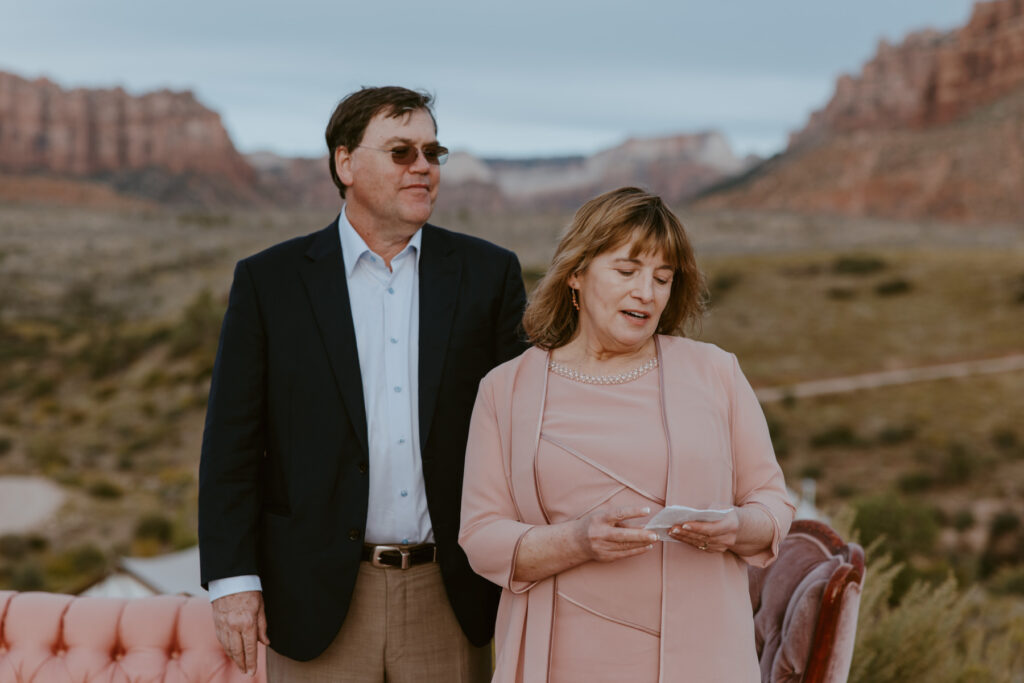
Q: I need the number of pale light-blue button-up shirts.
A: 1